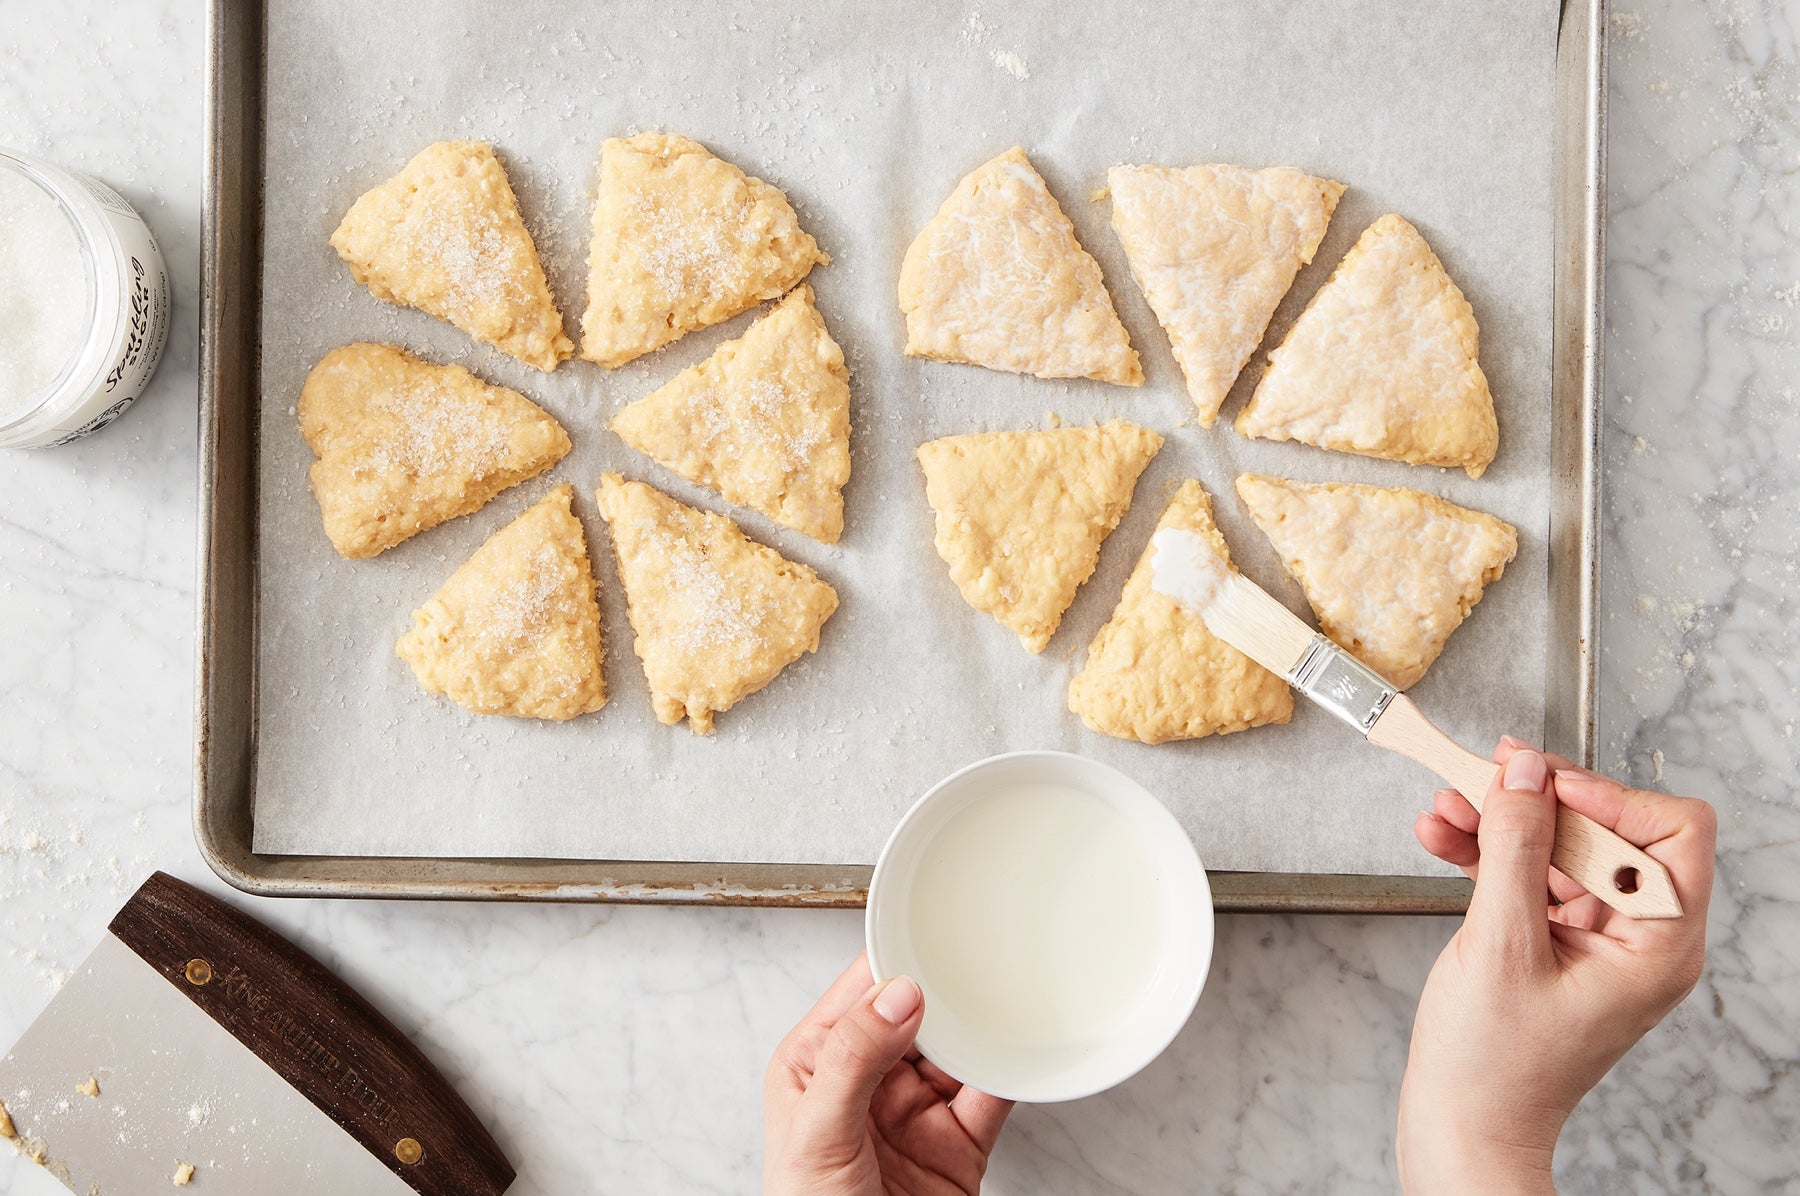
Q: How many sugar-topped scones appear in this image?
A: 6